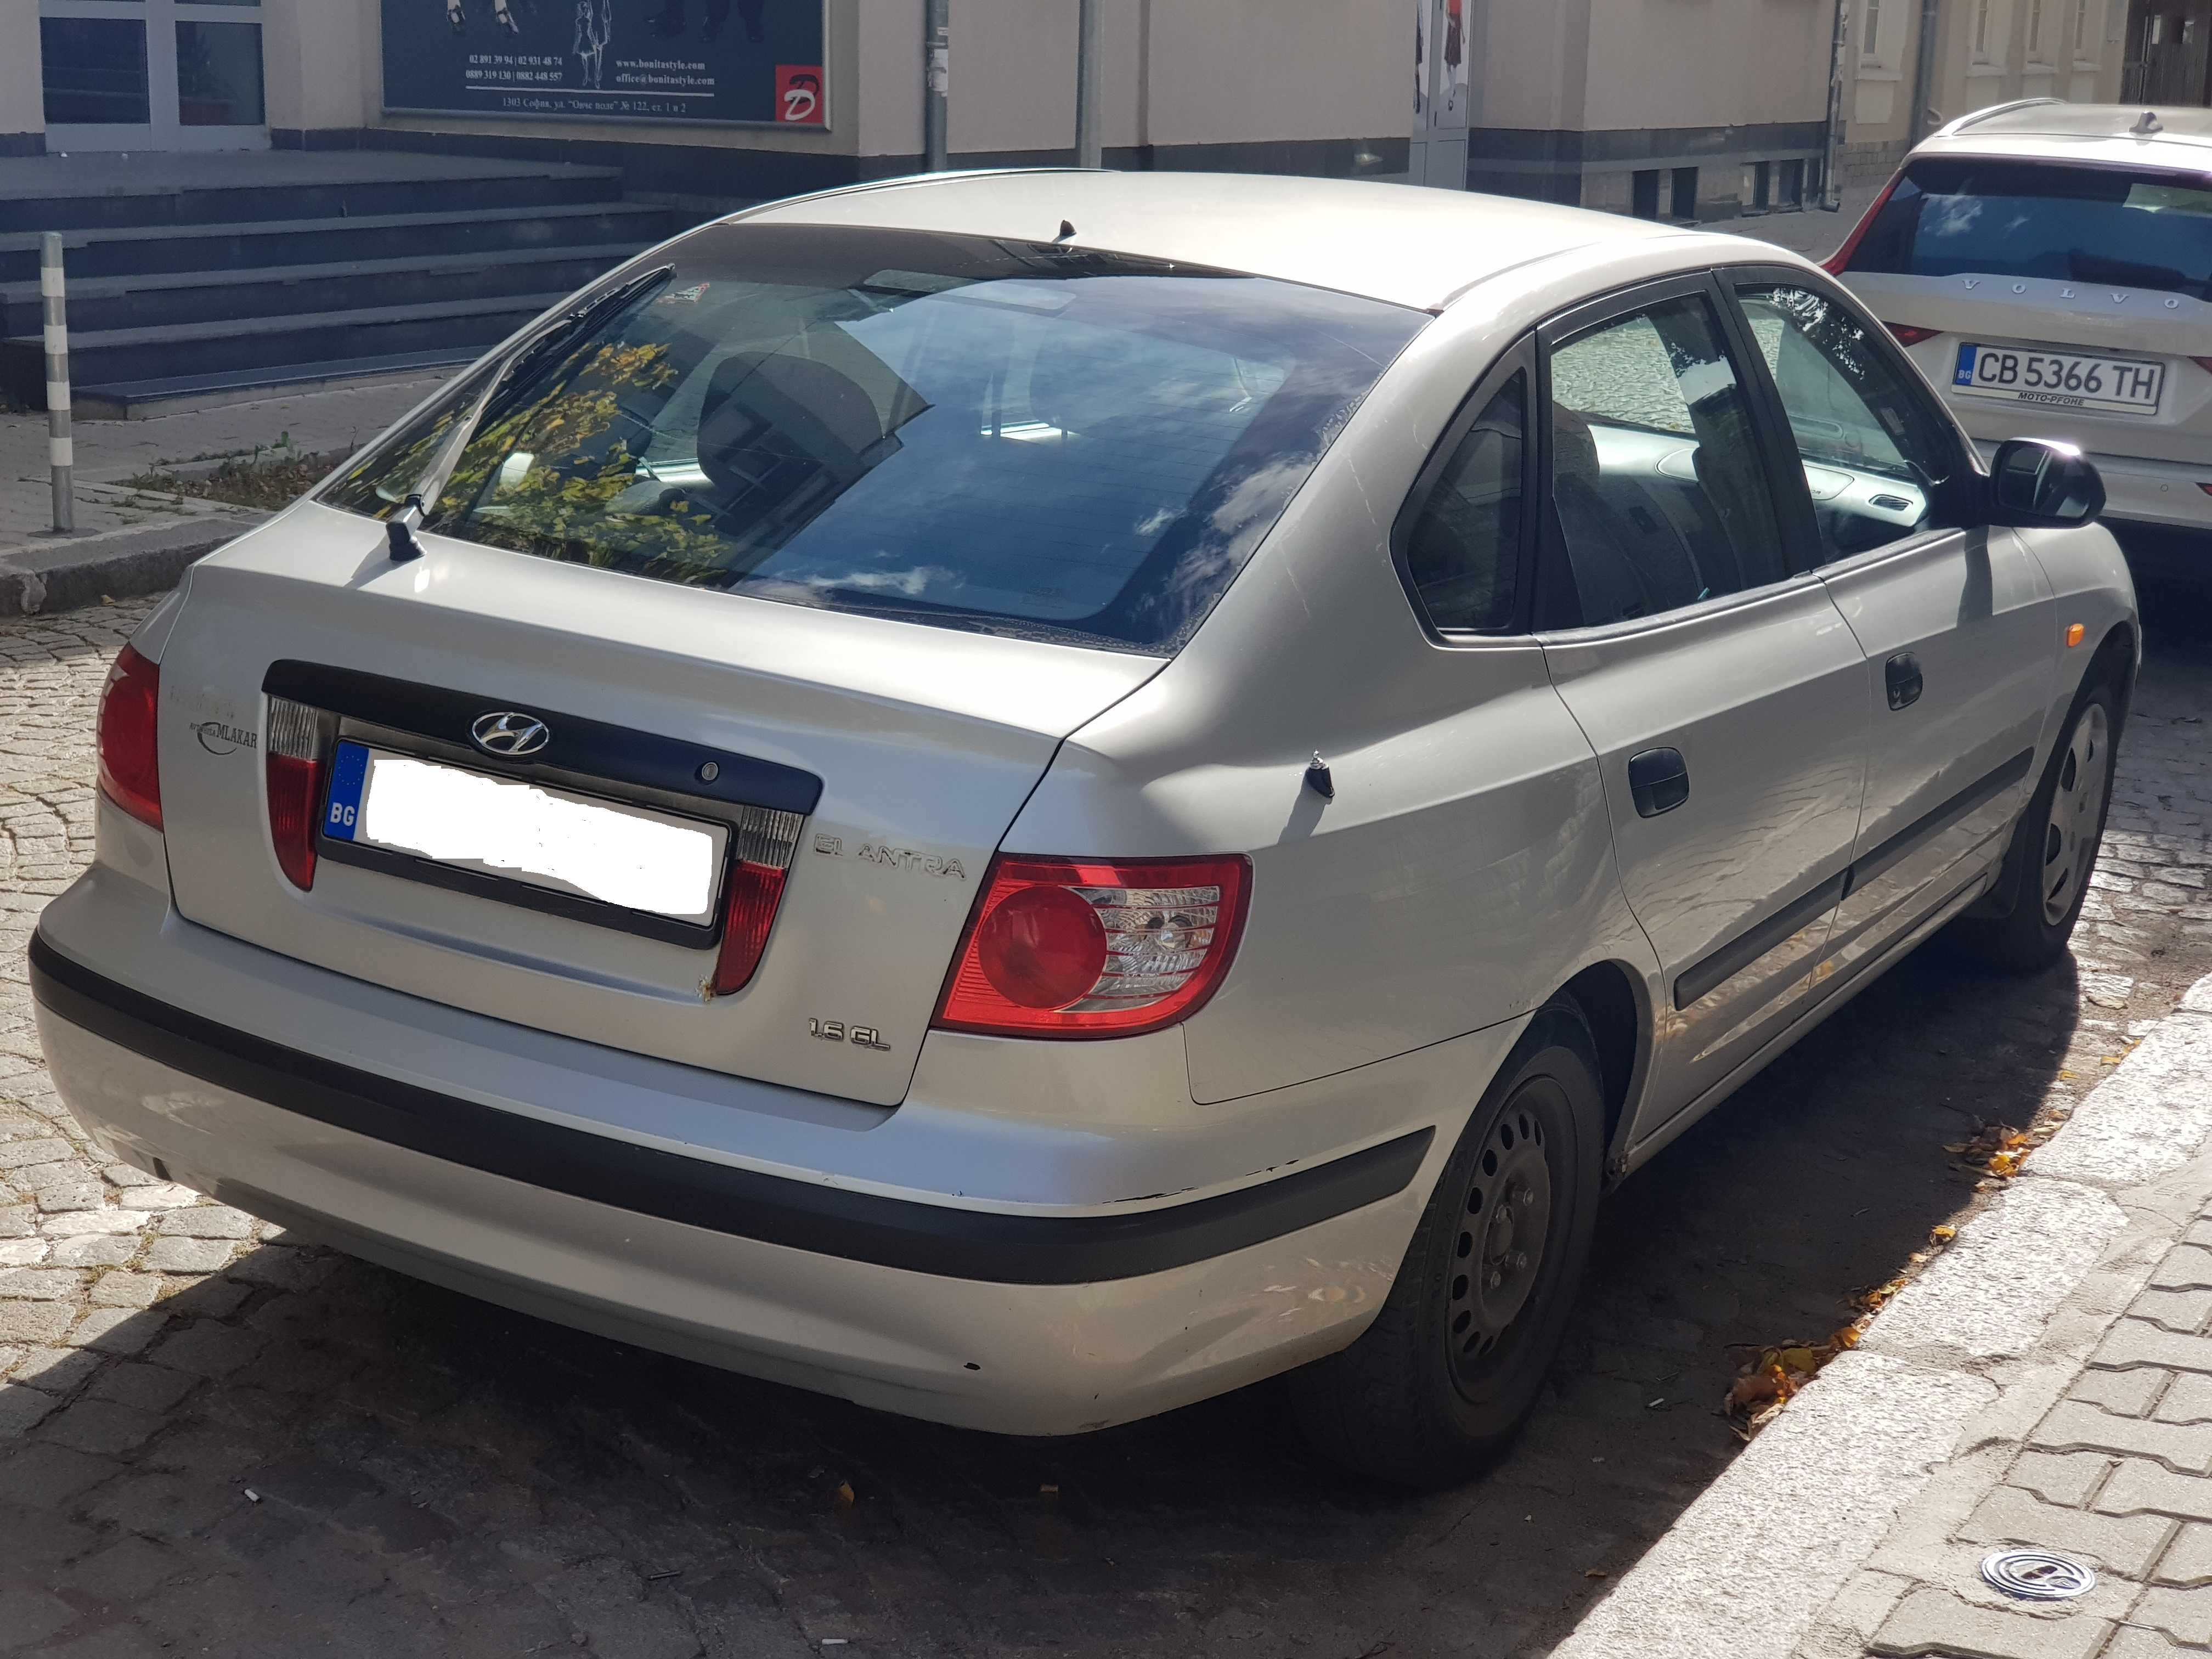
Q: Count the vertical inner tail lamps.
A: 2